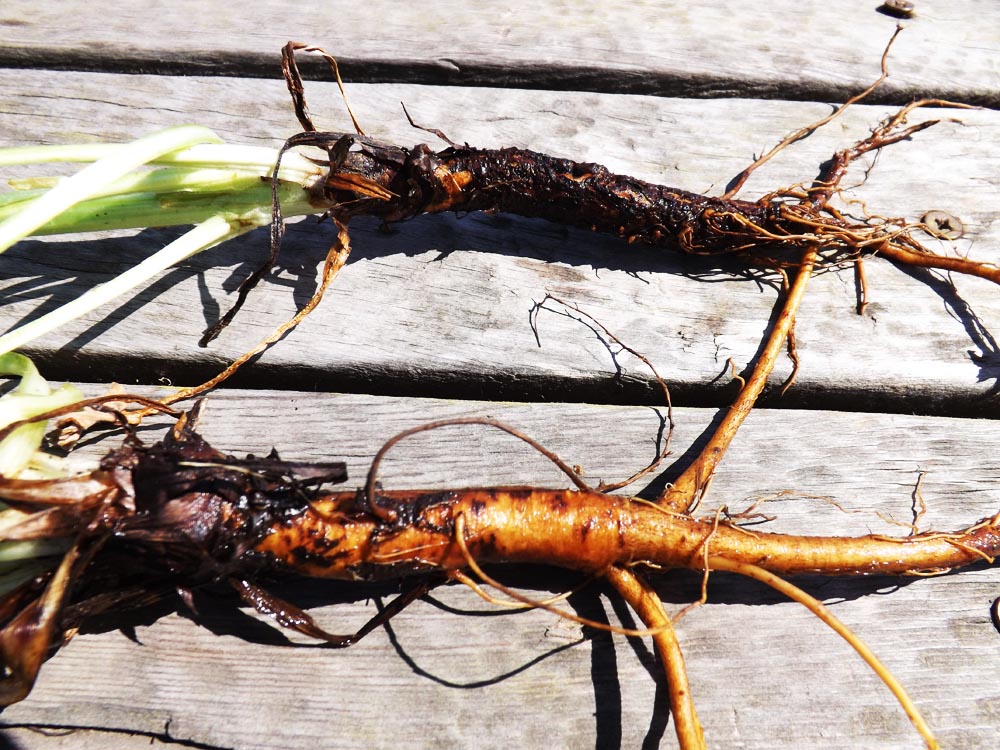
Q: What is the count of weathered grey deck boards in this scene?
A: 3